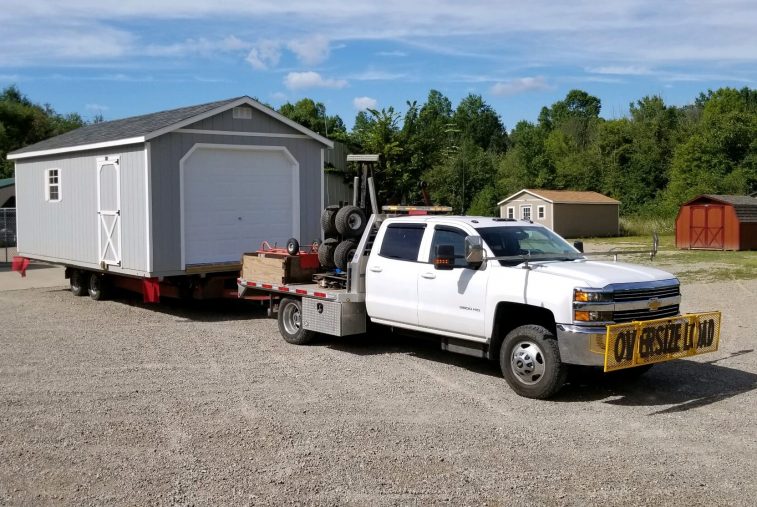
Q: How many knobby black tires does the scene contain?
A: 4